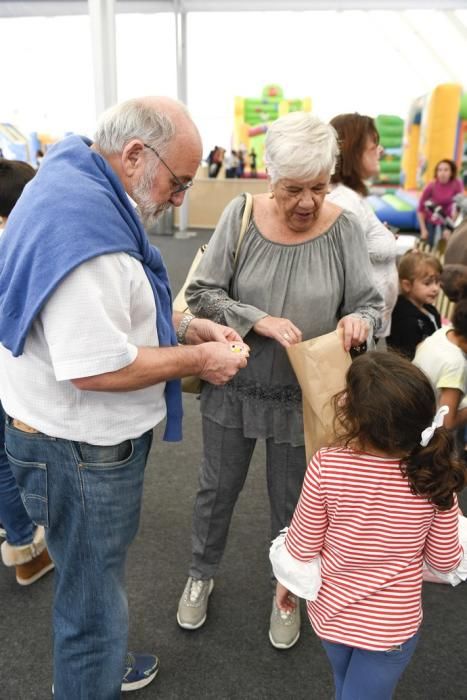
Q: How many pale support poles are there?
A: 2